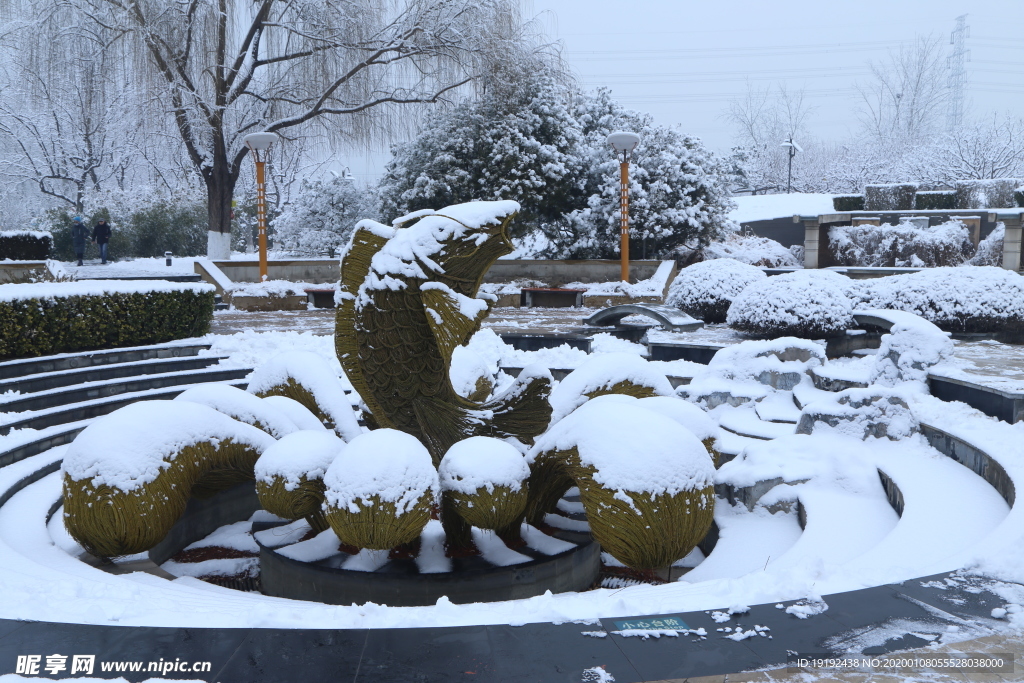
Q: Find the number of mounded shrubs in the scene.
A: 3